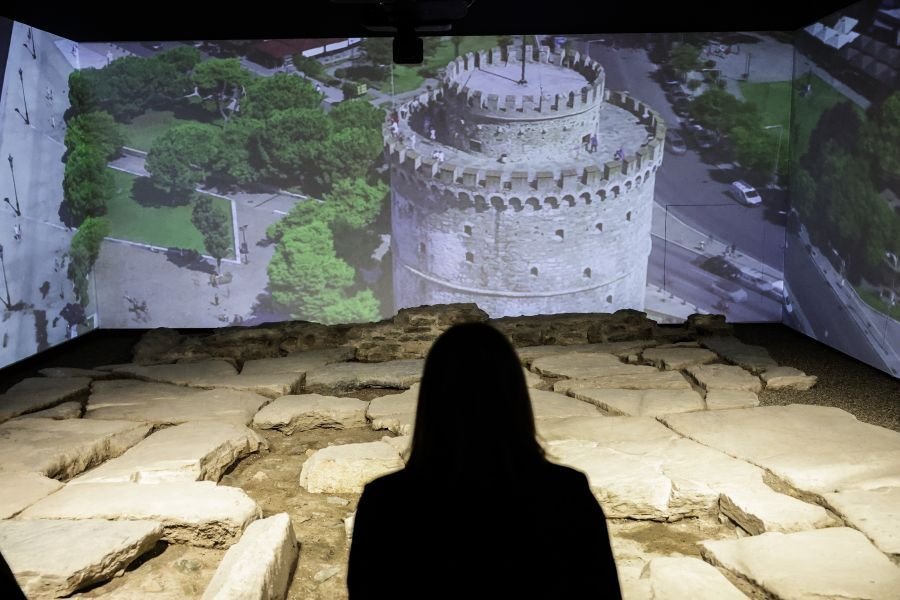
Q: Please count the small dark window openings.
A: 9